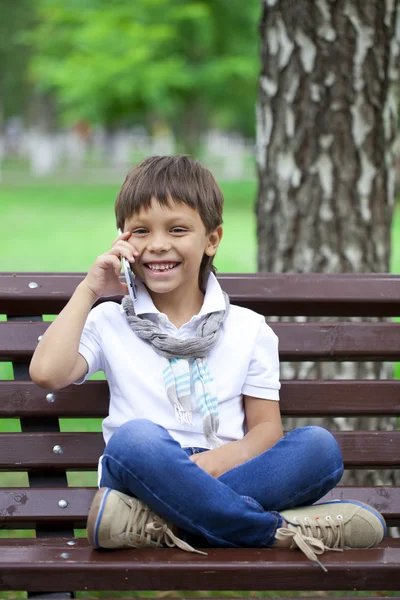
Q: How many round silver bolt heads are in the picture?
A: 7